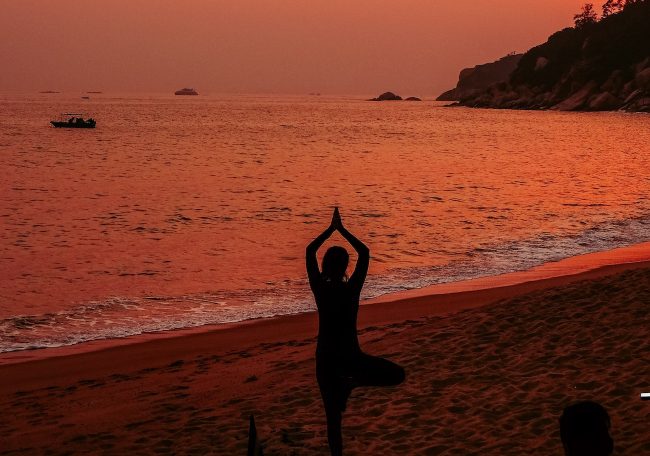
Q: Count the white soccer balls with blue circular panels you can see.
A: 0